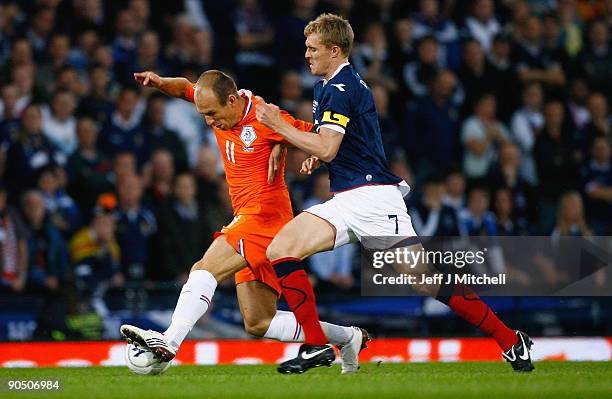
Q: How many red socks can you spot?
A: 2